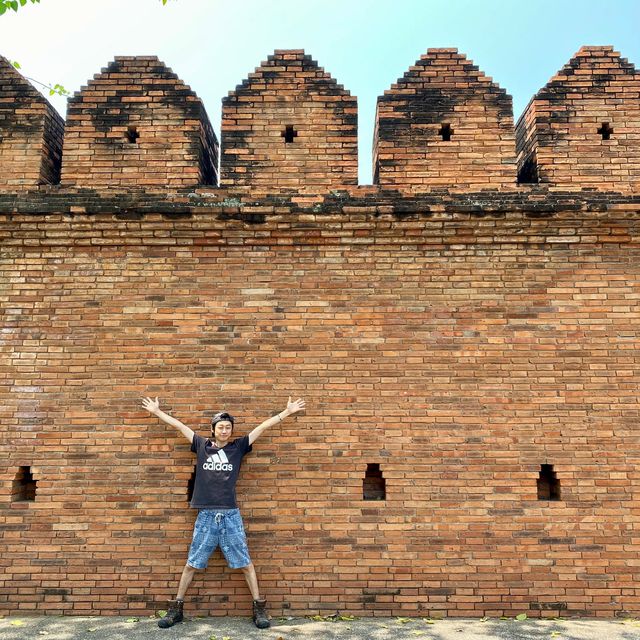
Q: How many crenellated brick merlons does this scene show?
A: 5